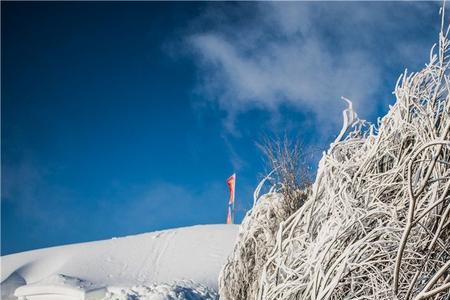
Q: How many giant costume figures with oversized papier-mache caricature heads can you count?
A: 0